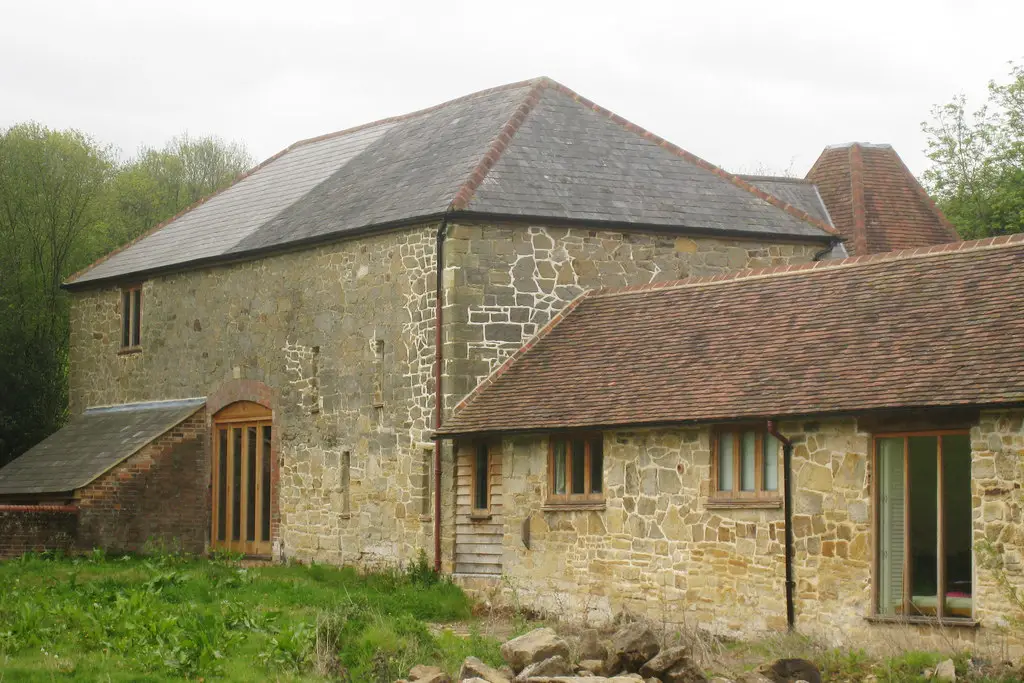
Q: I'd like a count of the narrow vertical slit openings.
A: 4